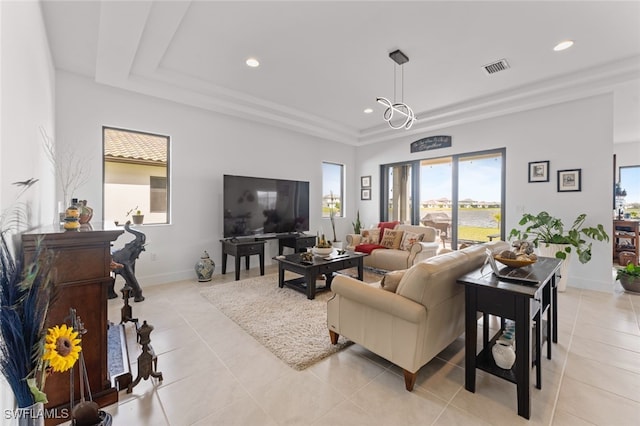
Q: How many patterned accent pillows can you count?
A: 3